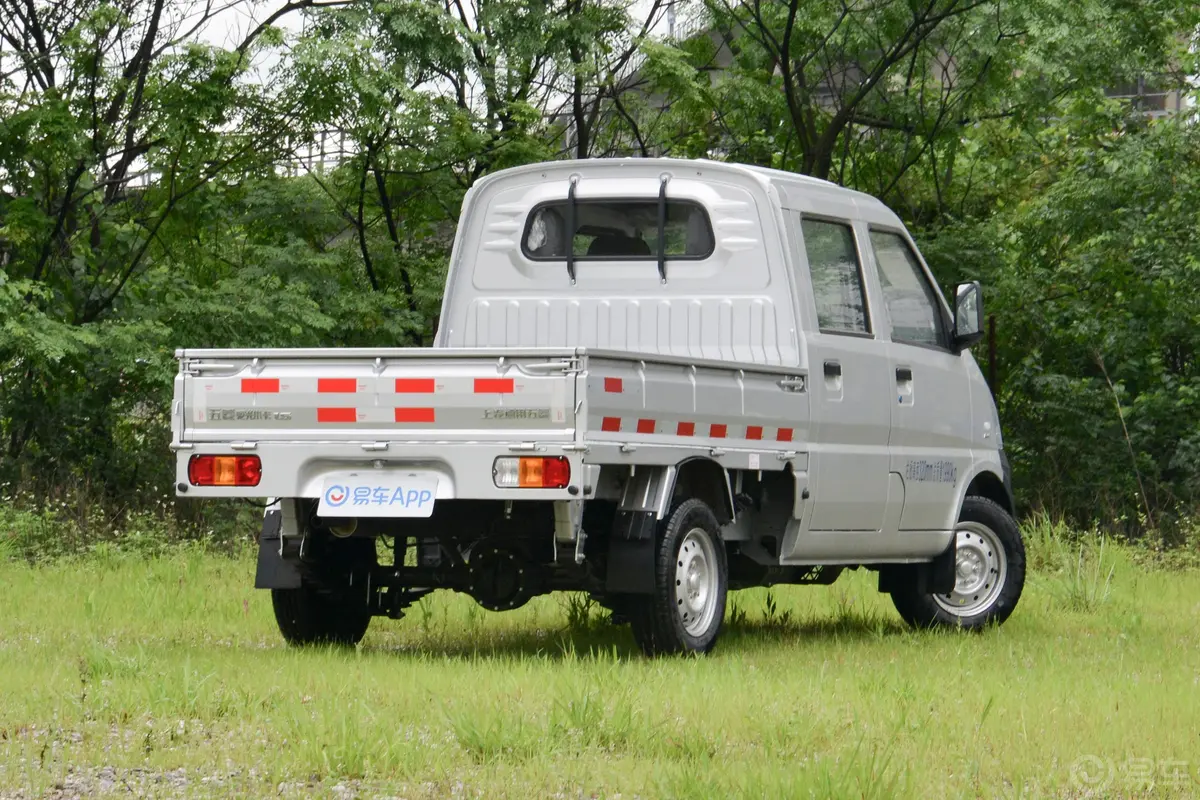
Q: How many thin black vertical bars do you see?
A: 2